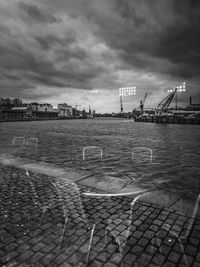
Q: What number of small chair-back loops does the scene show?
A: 4